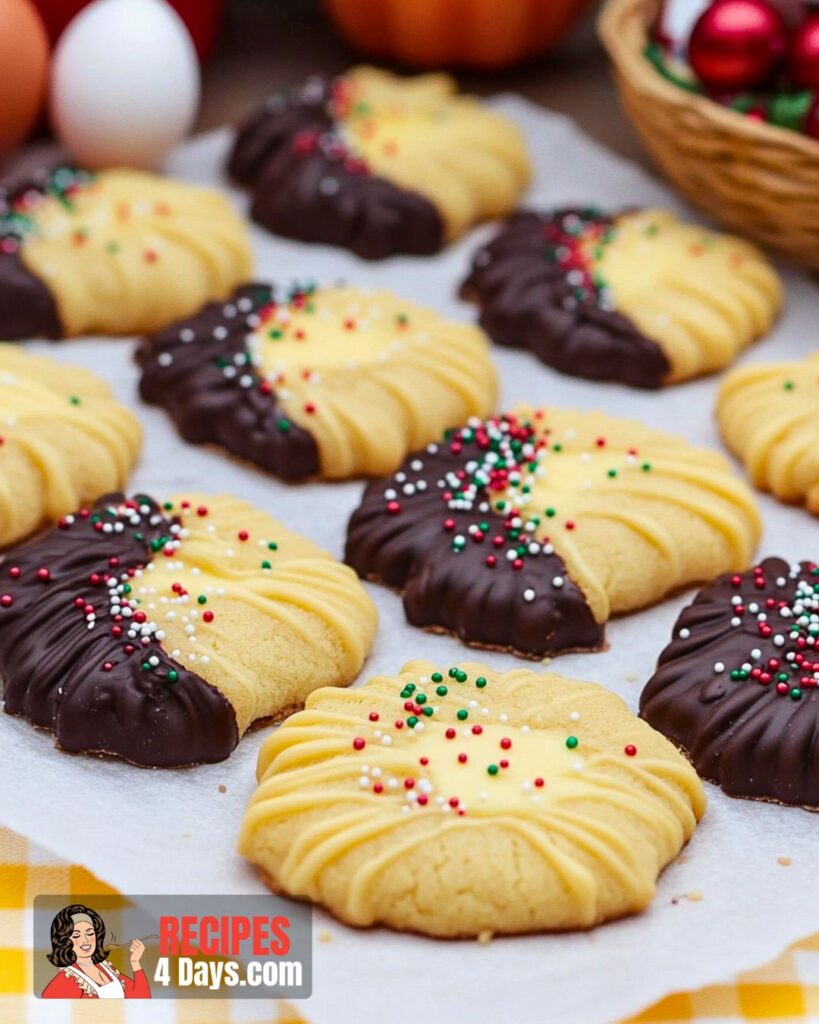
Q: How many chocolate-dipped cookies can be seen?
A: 7